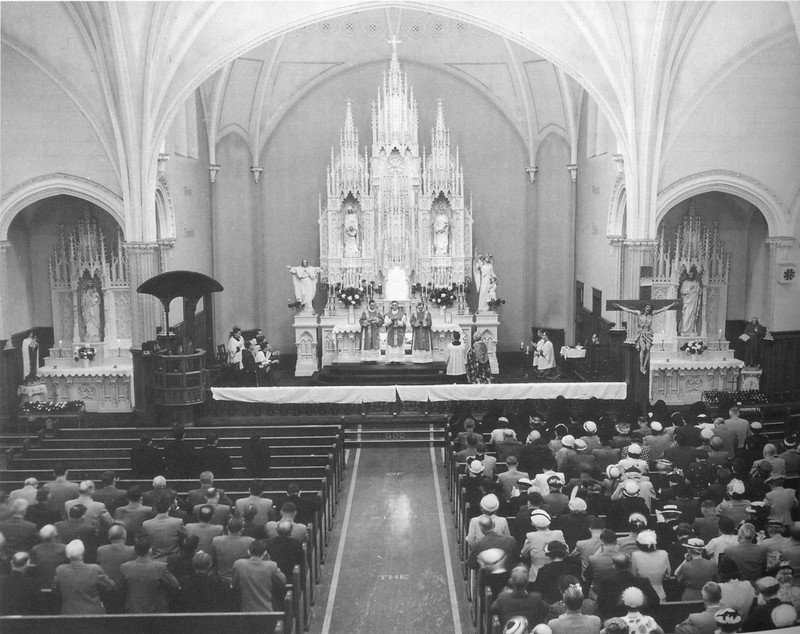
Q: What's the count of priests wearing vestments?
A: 3